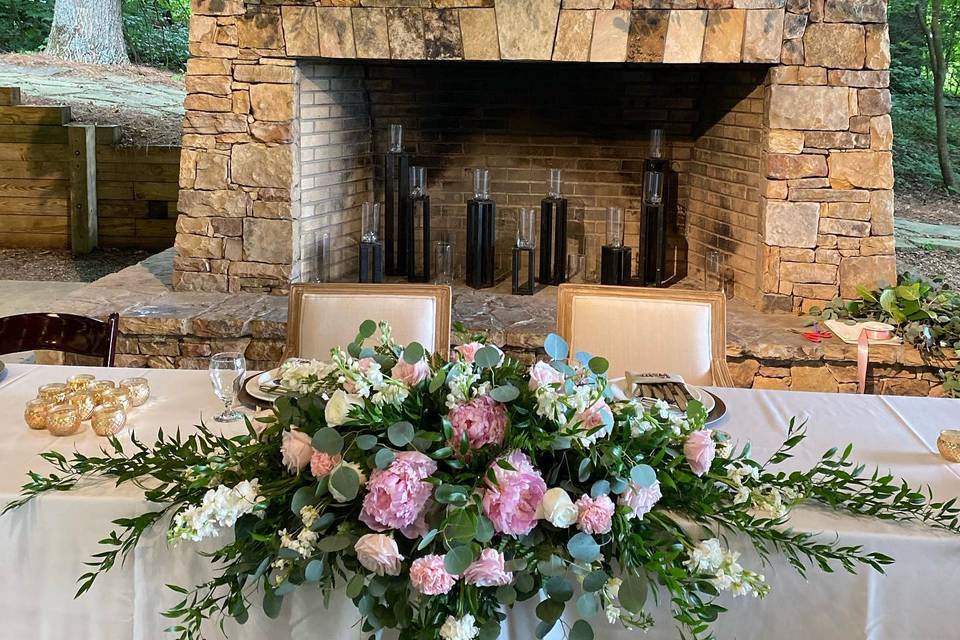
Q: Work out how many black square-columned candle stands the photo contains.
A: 9